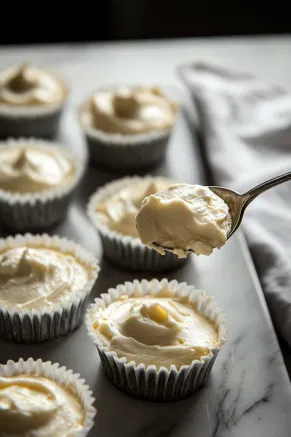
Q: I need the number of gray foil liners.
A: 7